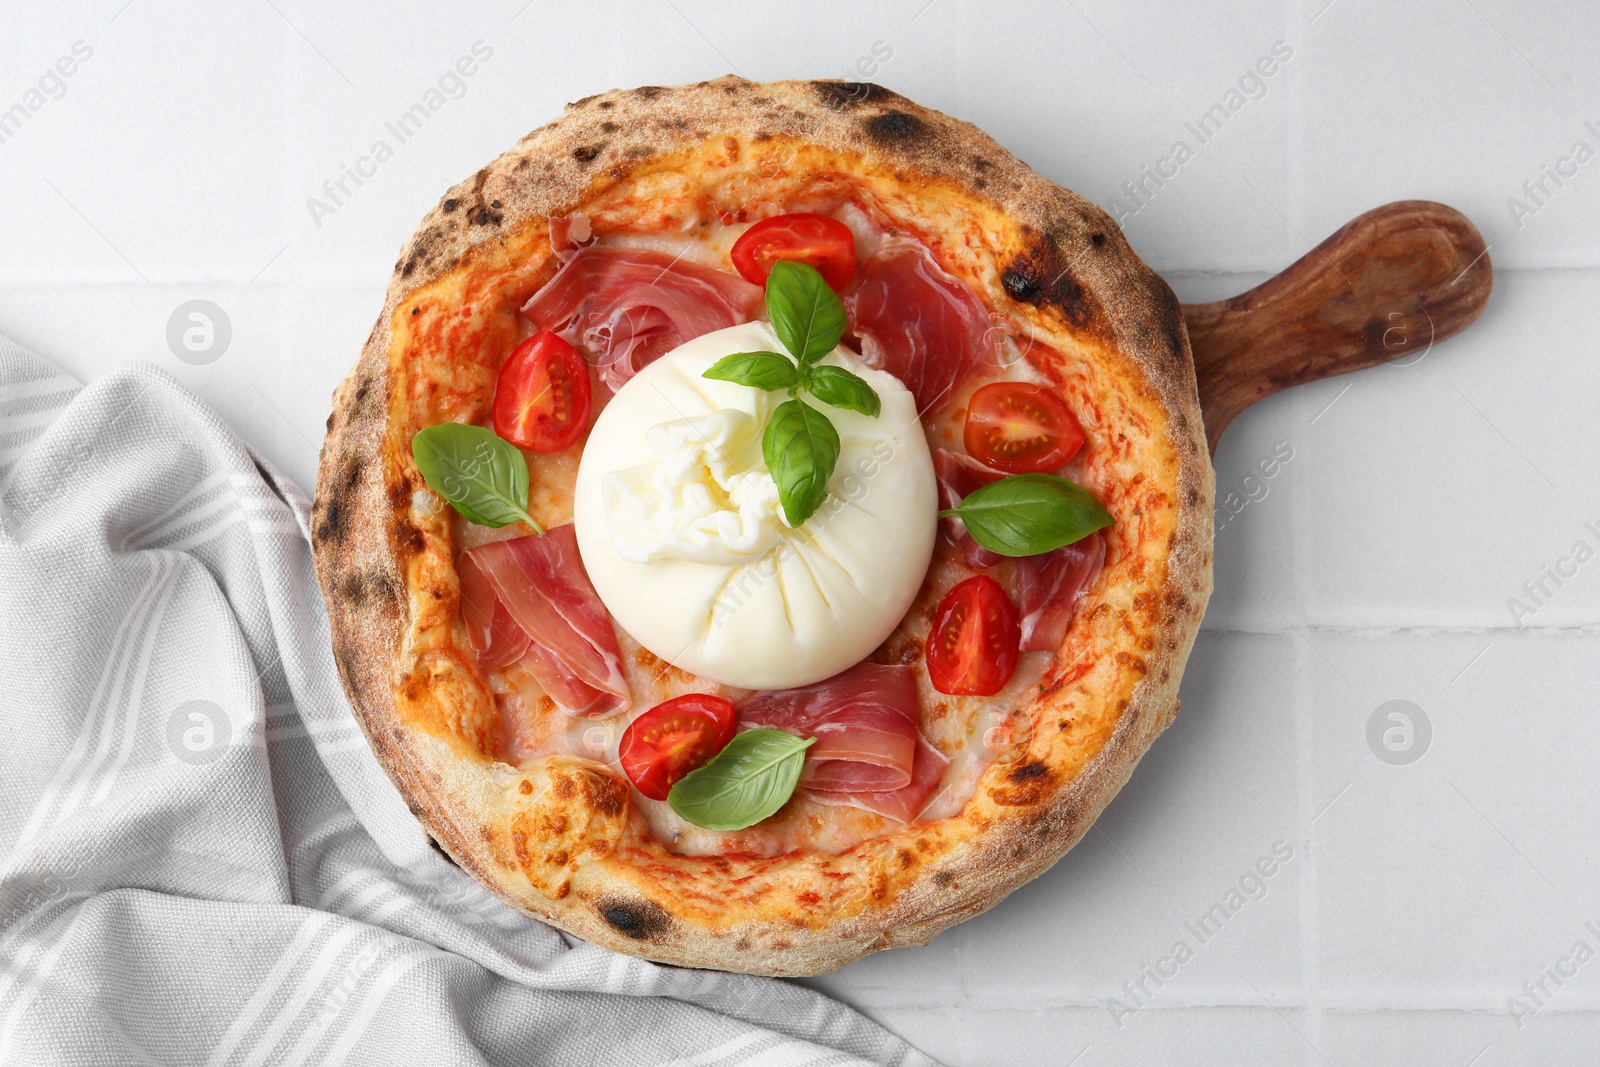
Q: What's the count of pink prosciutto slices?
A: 5